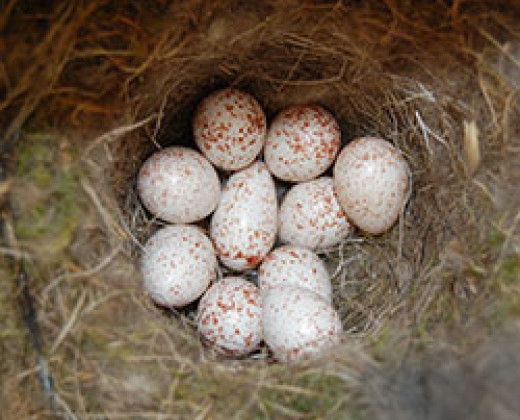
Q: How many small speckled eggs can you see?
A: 10